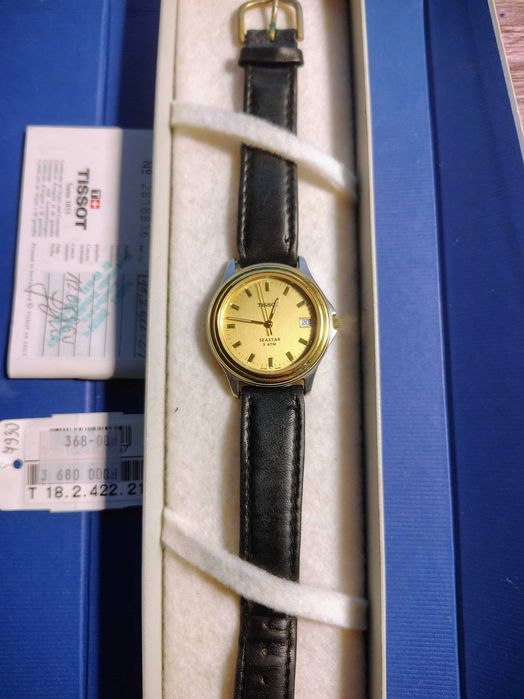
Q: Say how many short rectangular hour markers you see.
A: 11